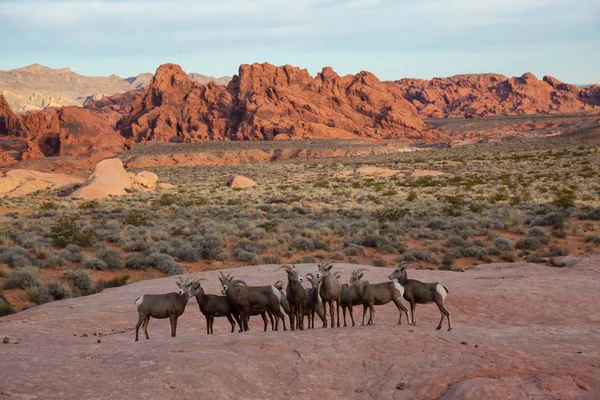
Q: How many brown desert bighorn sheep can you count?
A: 11